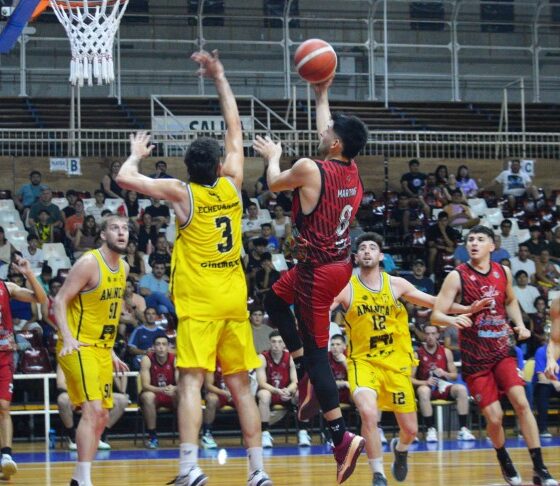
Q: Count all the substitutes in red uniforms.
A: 5